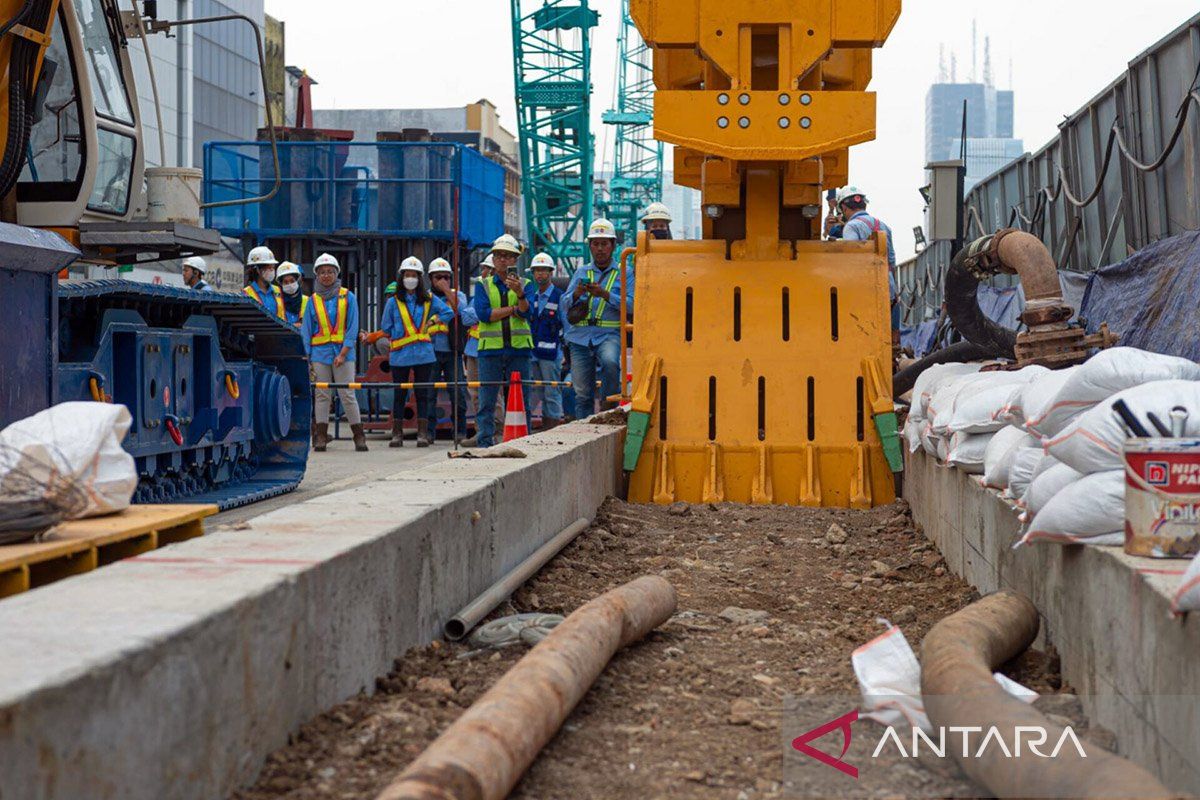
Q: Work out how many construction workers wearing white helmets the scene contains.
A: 12